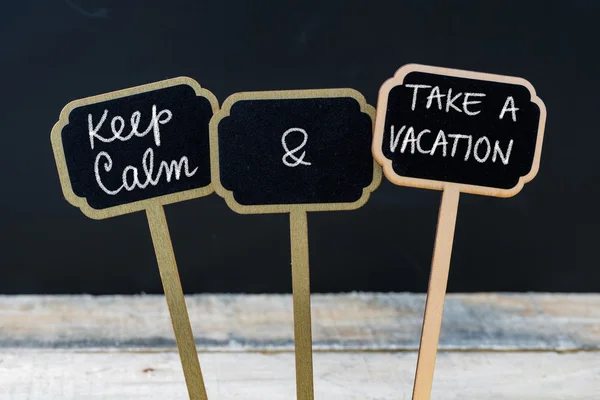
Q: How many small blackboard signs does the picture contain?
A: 3